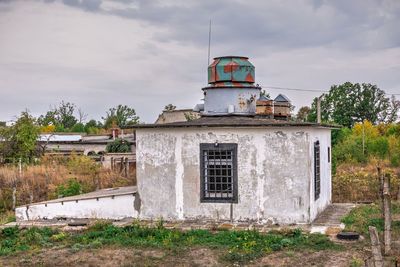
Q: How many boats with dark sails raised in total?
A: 0